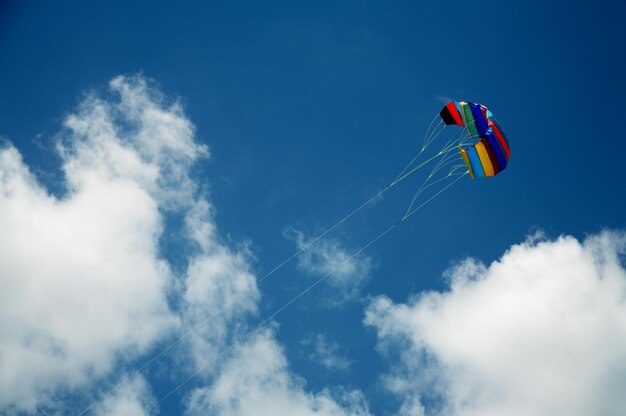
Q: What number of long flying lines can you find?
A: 2